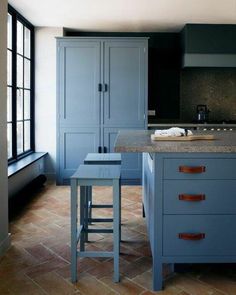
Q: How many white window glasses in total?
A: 12